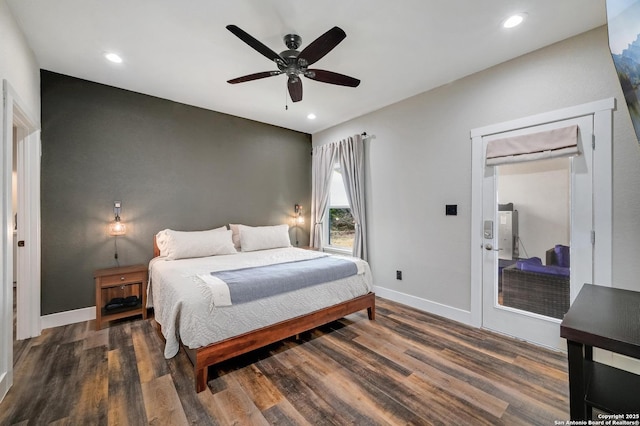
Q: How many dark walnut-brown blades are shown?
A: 5